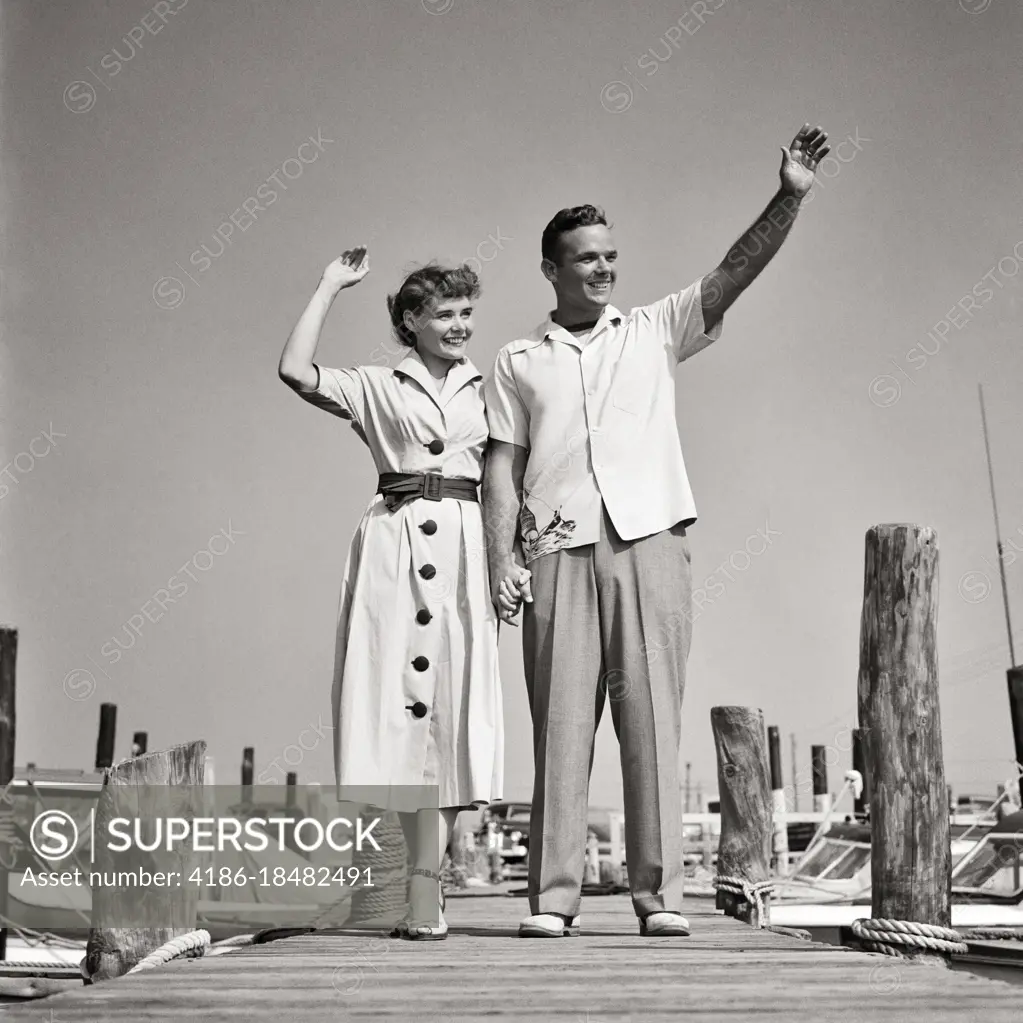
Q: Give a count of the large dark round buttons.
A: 6